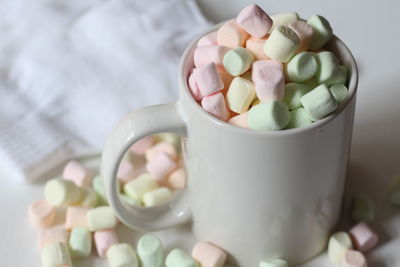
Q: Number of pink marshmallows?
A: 13